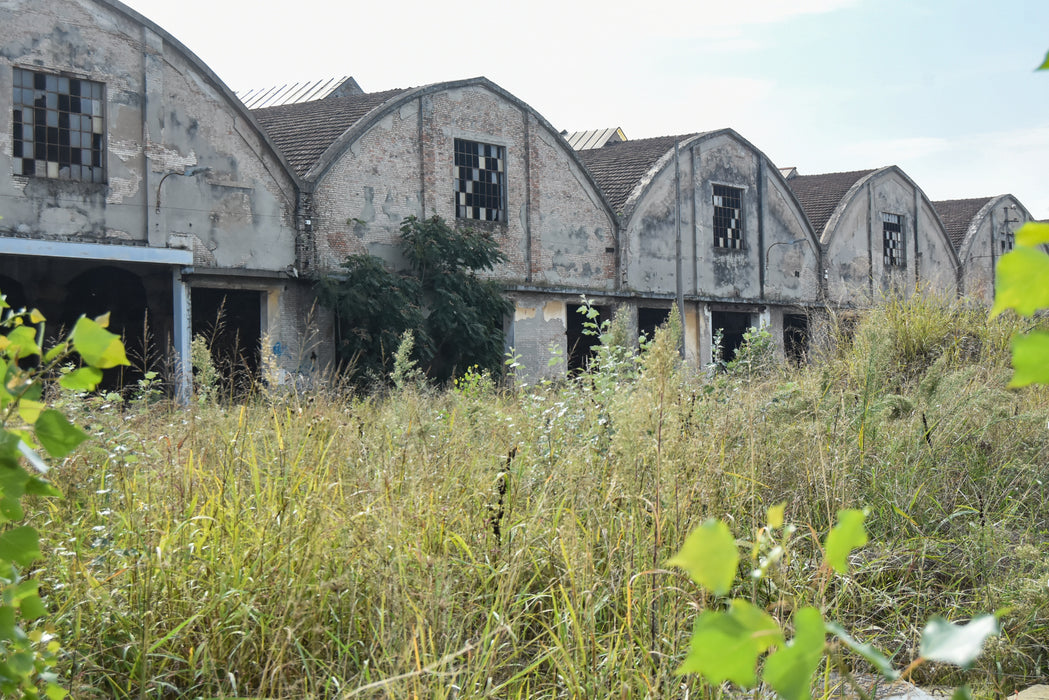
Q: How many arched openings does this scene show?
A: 2